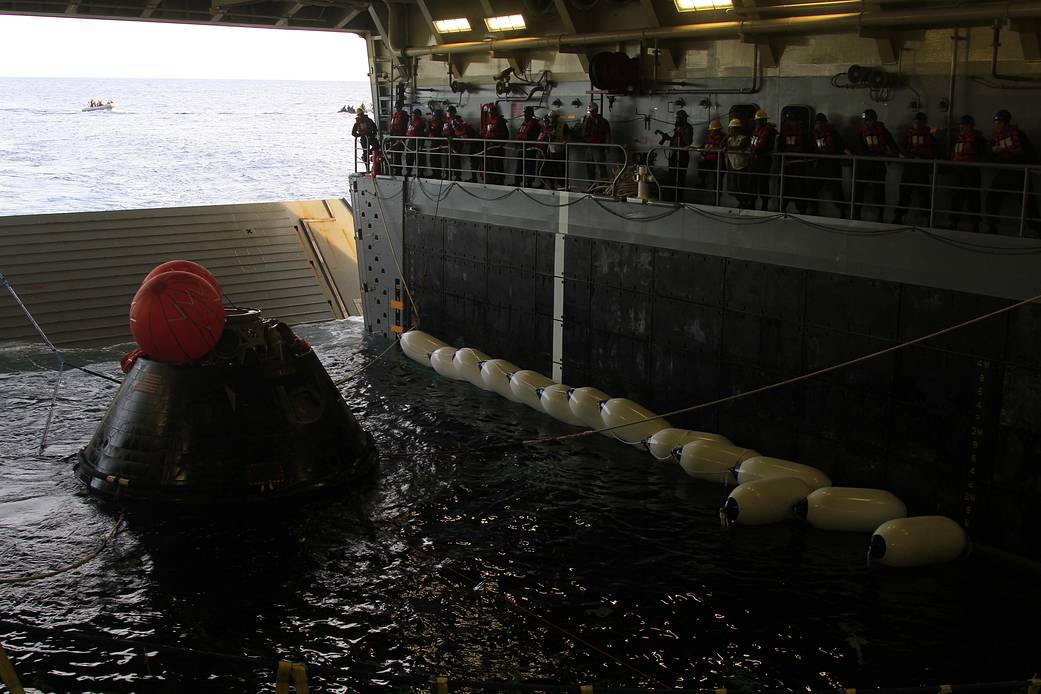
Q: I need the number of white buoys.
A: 14